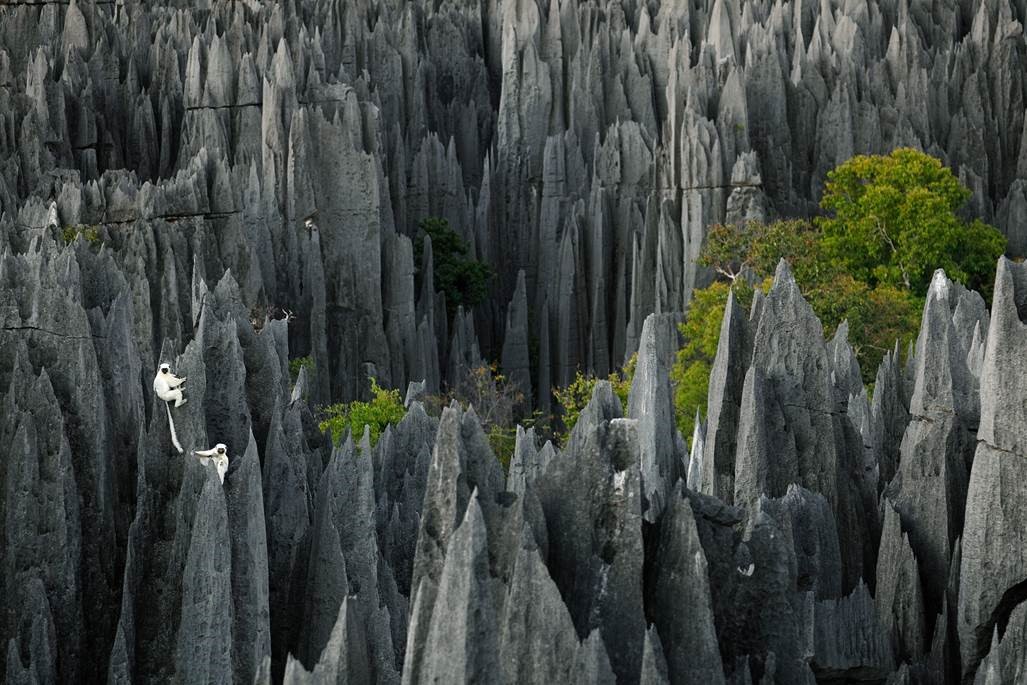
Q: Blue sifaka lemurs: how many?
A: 0